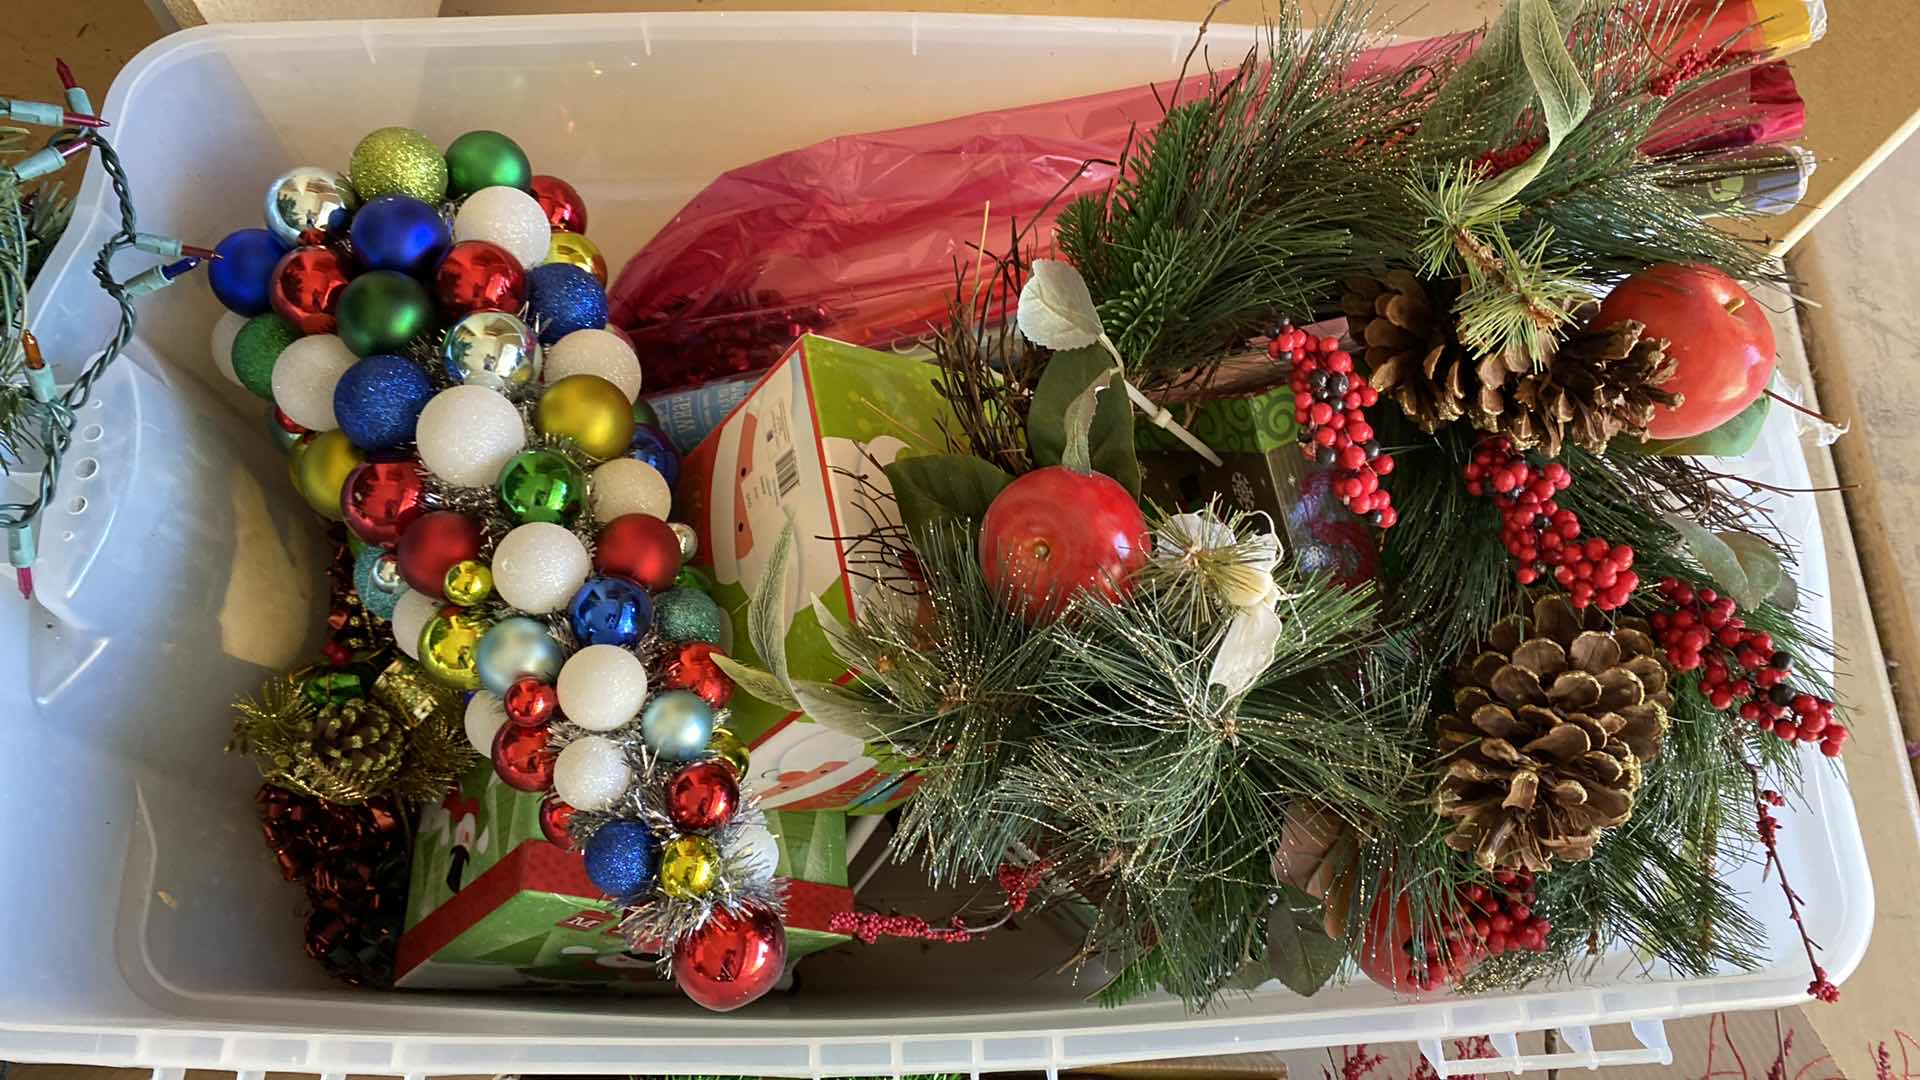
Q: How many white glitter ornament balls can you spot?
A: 12